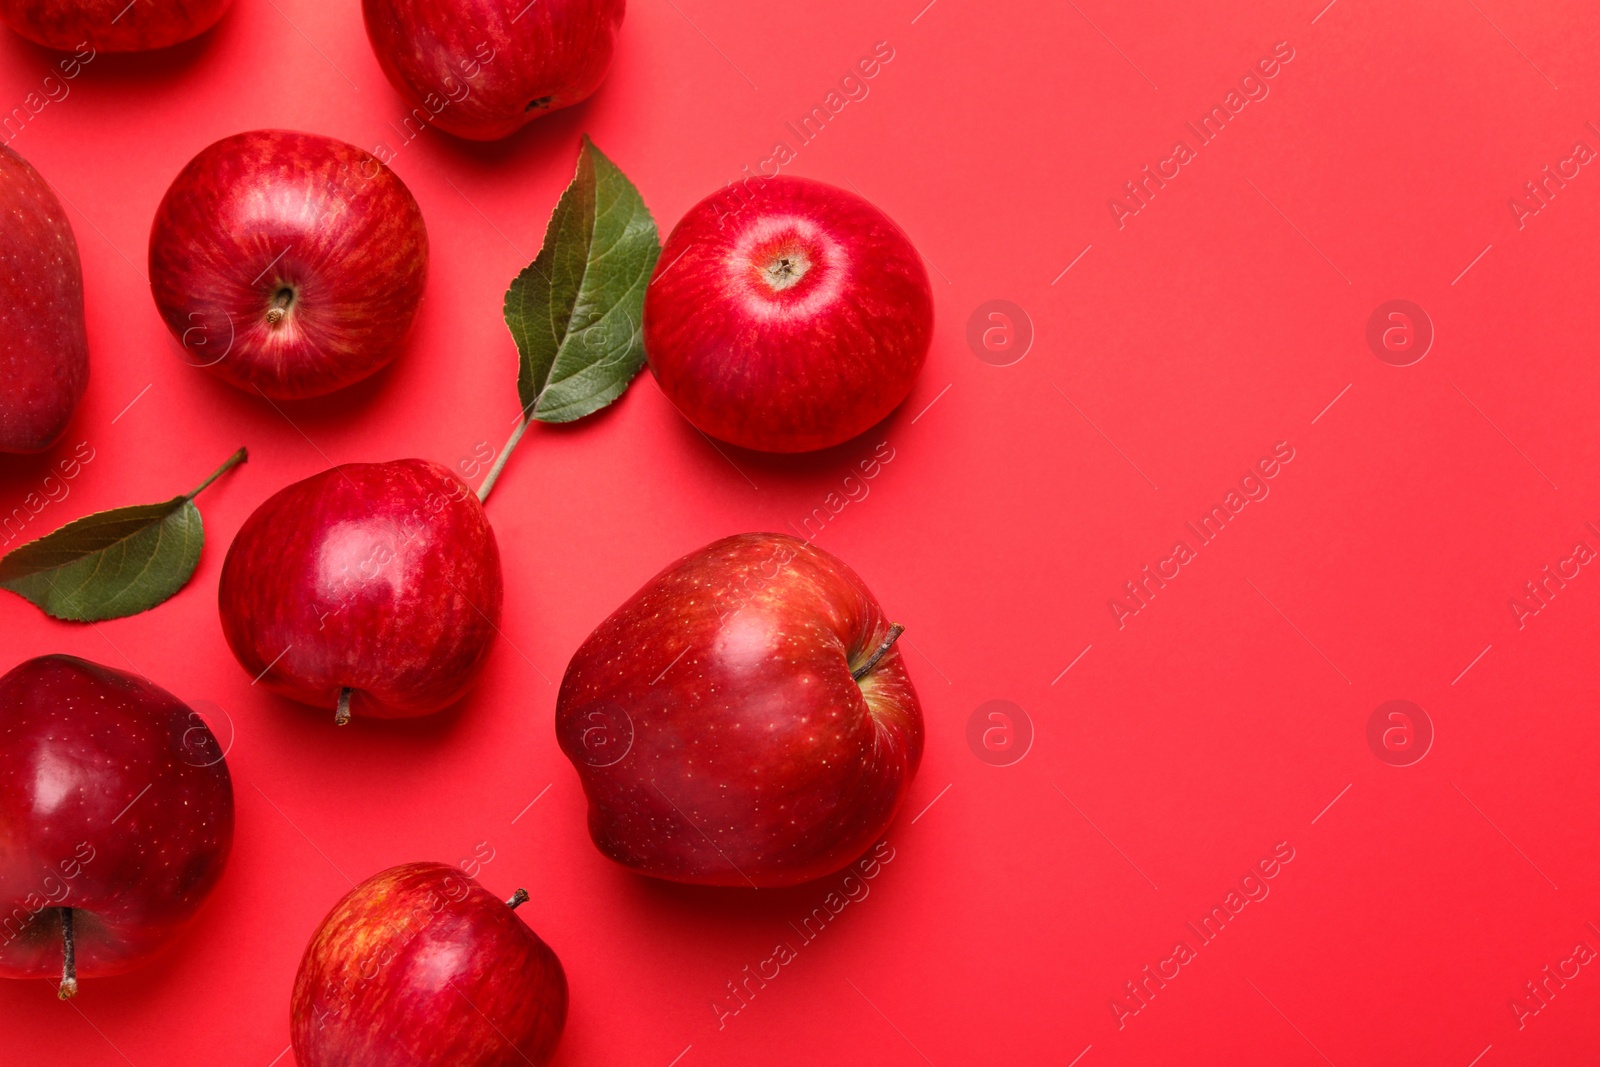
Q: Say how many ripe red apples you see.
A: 9